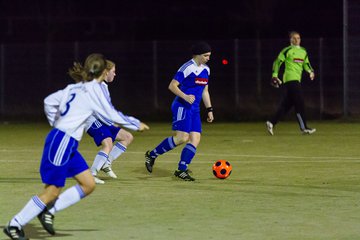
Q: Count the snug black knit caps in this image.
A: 1